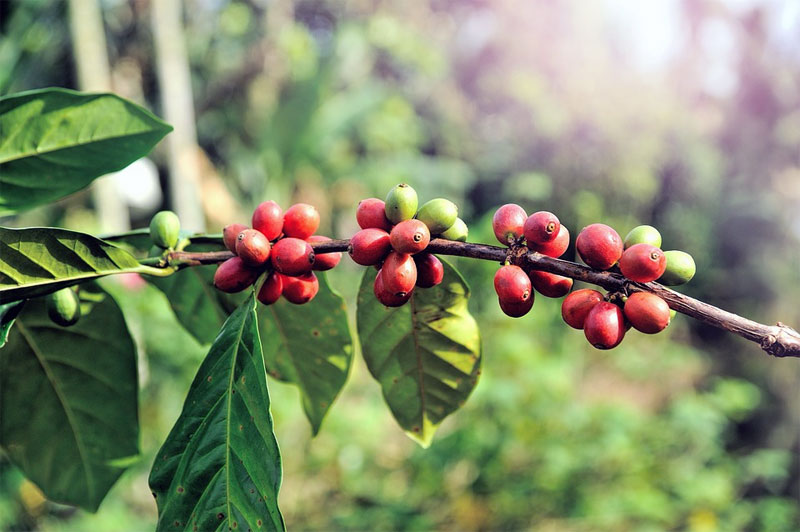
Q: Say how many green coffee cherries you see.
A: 7